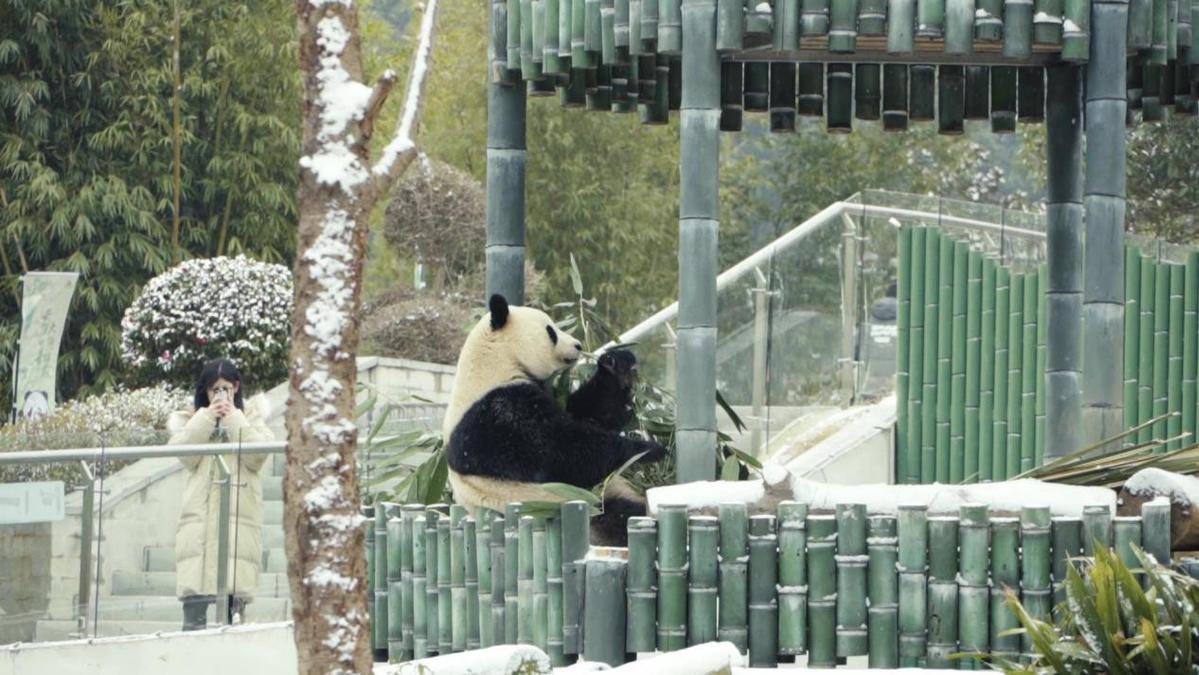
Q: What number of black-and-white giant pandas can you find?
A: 1